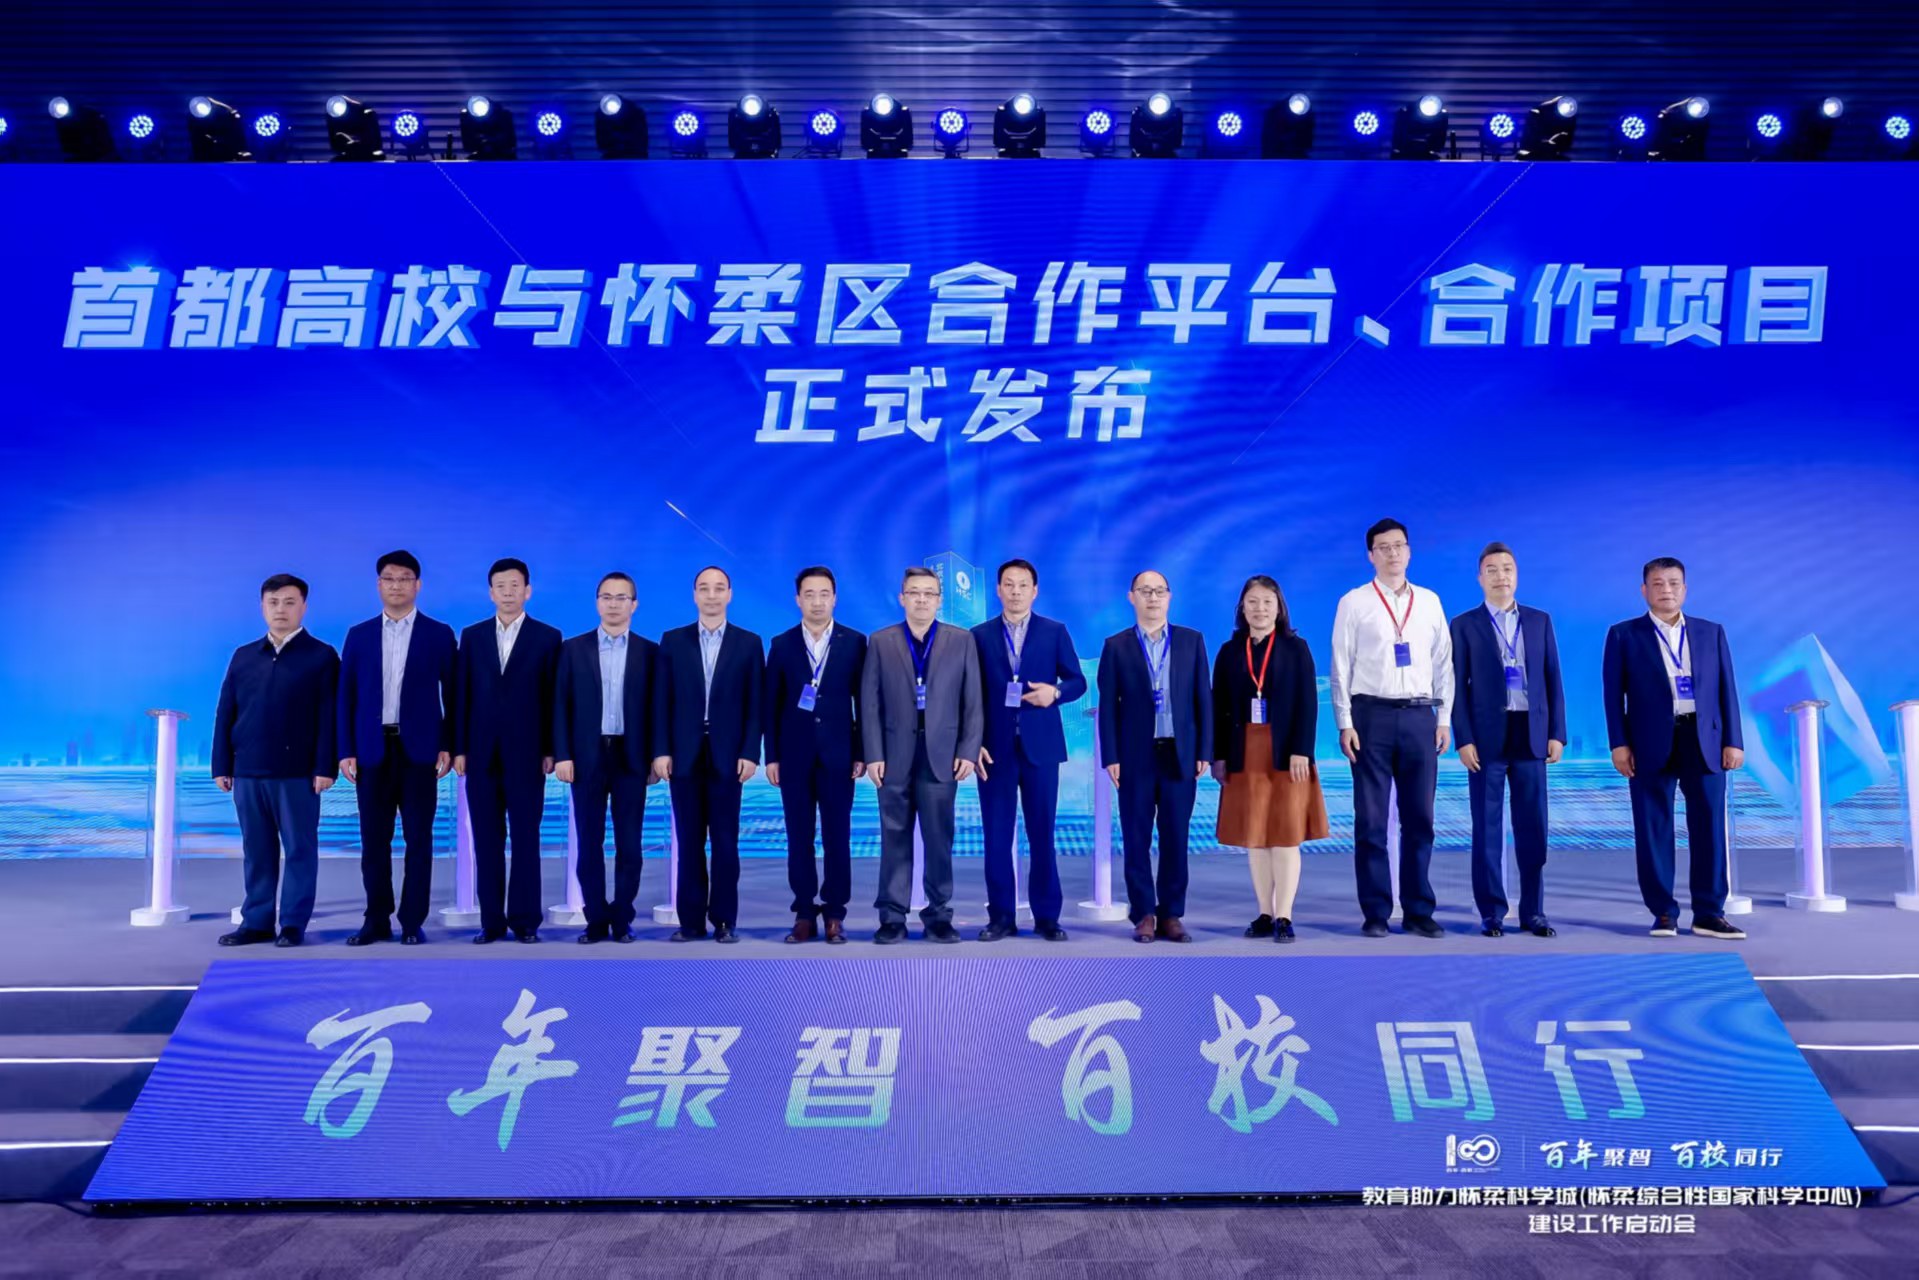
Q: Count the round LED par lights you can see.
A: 15